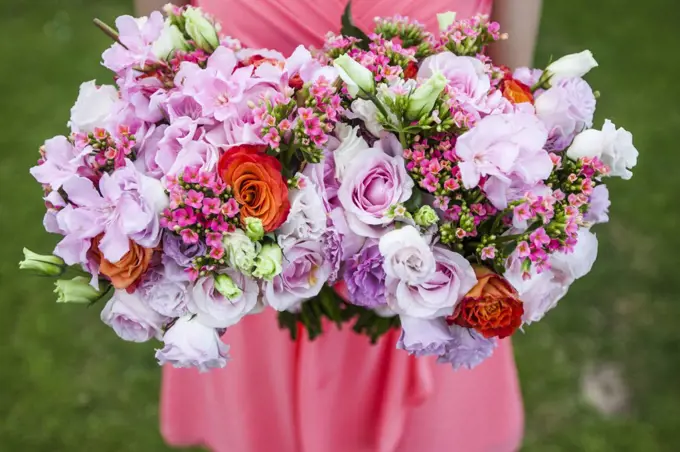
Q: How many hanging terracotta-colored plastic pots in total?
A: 0